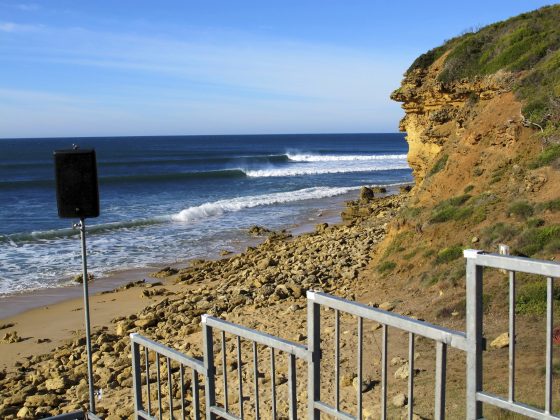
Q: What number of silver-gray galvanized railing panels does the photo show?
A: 4